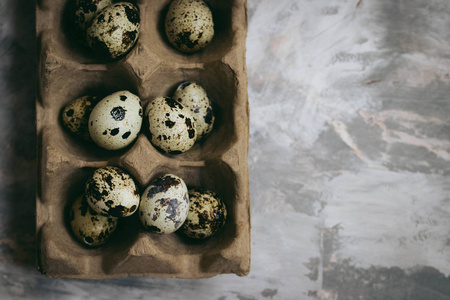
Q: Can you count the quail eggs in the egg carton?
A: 11